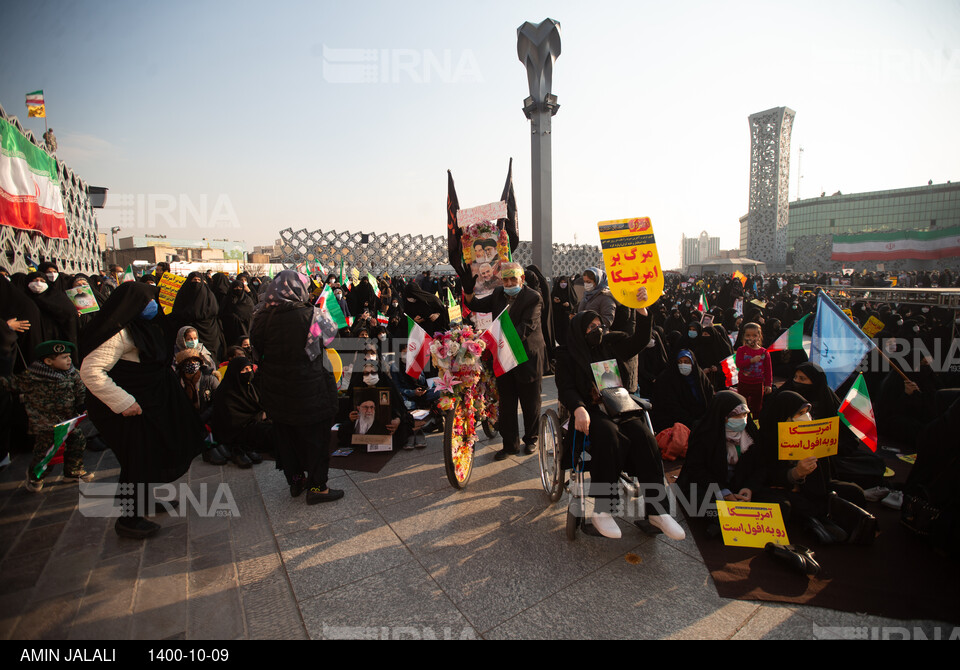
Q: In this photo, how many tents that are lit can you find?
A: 0